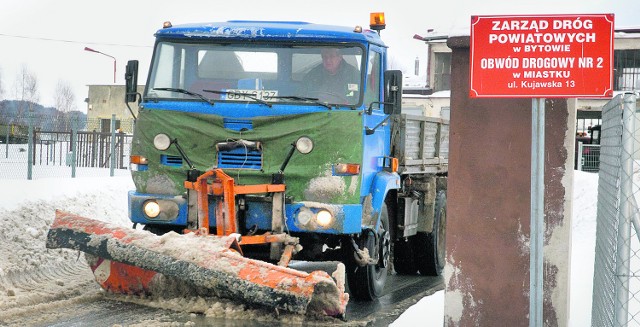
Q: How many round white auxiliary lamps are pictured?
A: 2